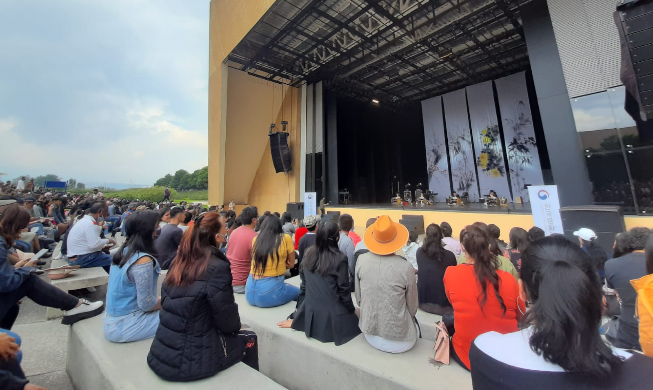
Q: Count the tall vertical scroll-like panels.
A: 4